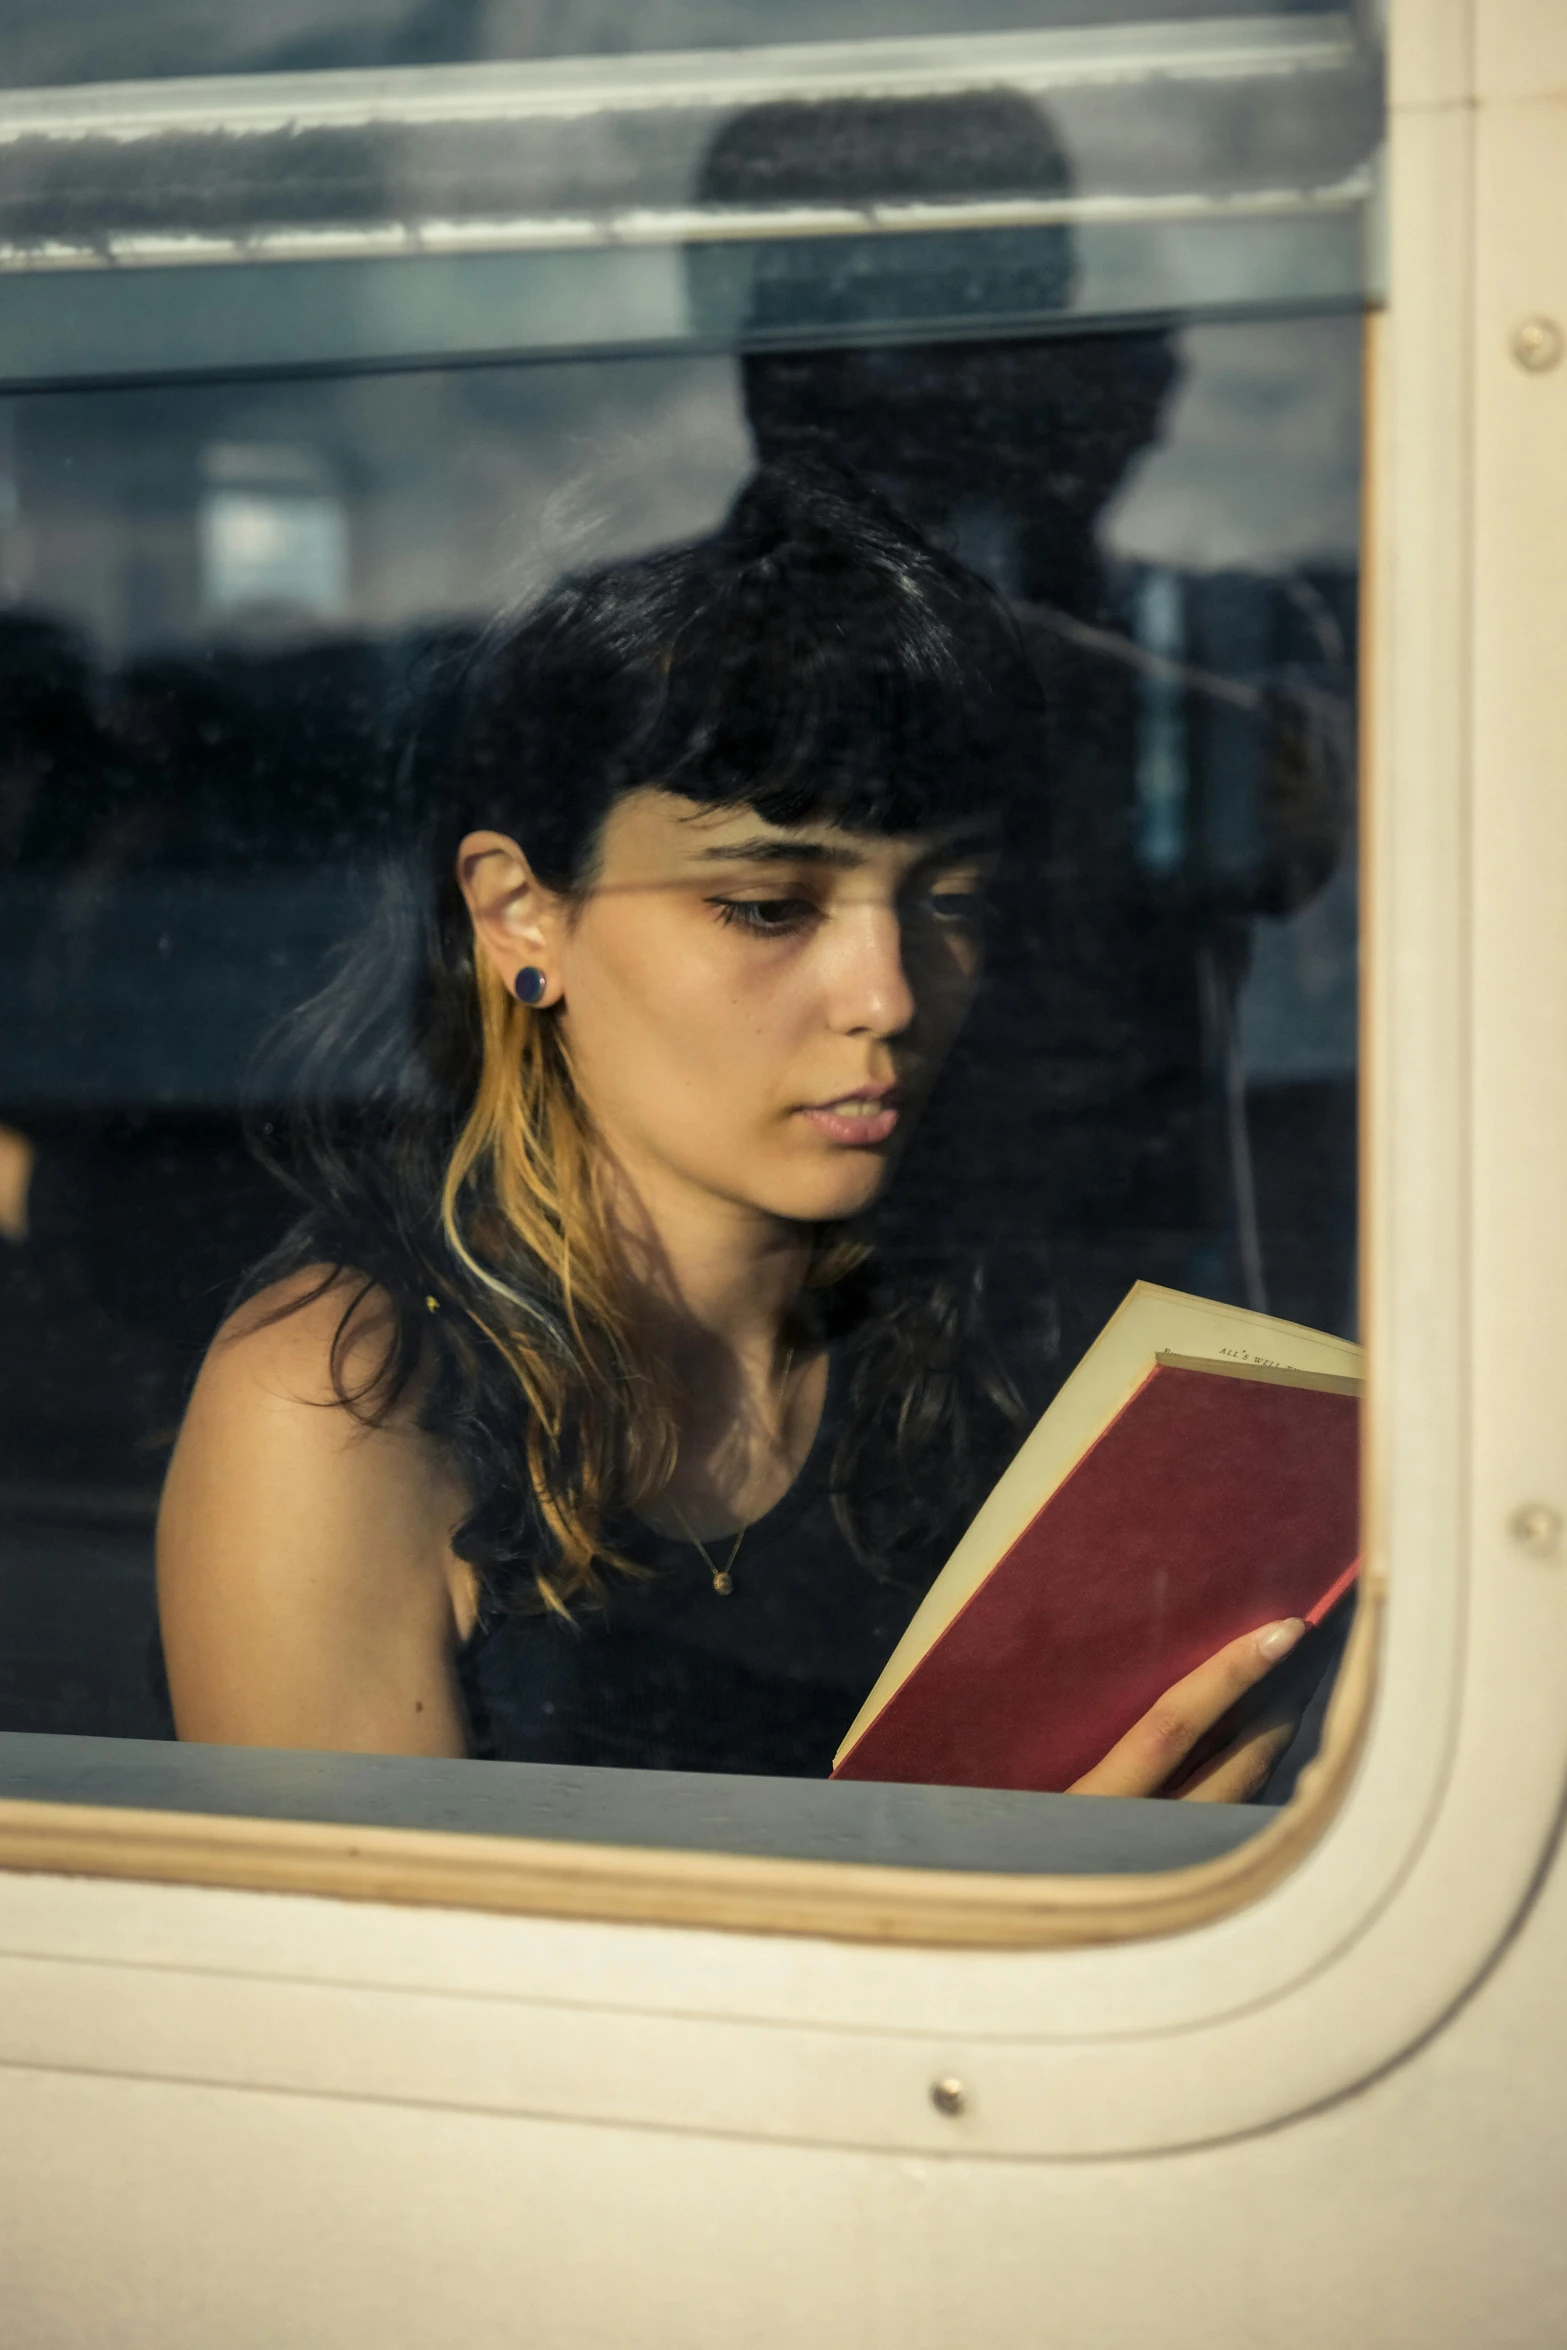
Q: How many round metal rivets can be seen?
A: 3